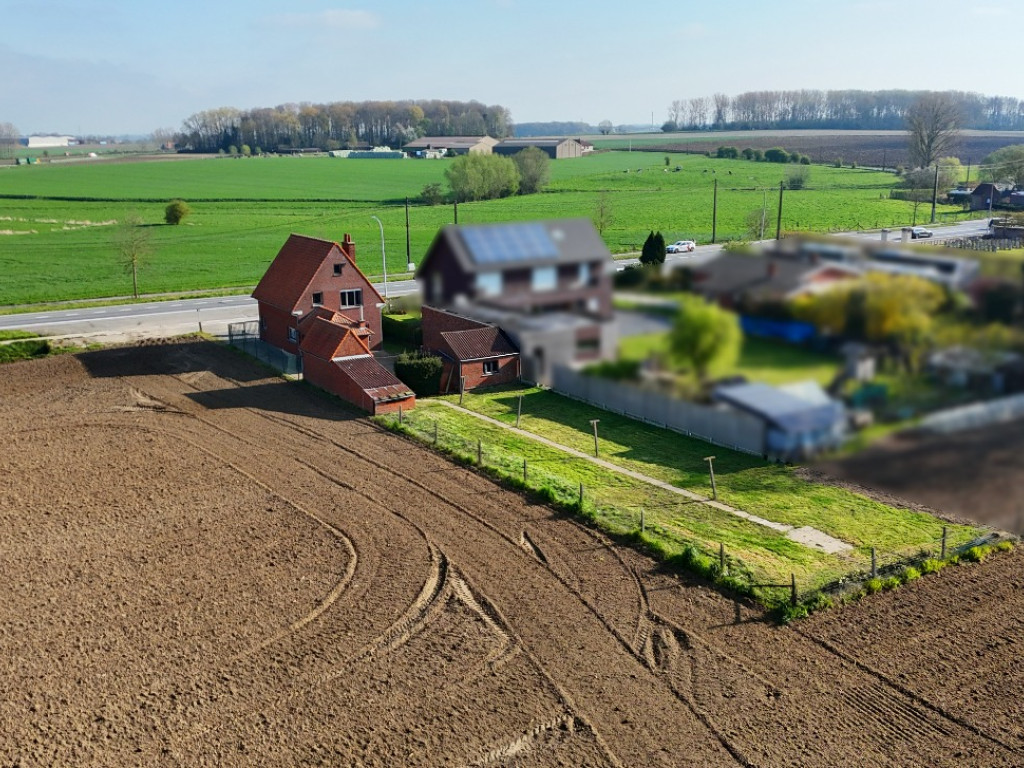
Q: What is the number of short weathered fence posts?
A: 10